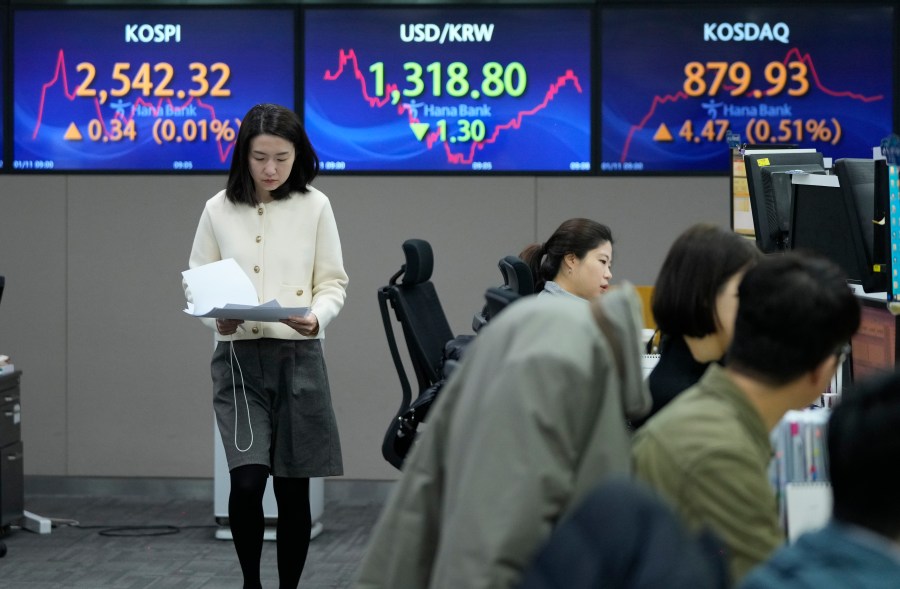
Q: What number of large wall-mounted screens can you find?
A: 3